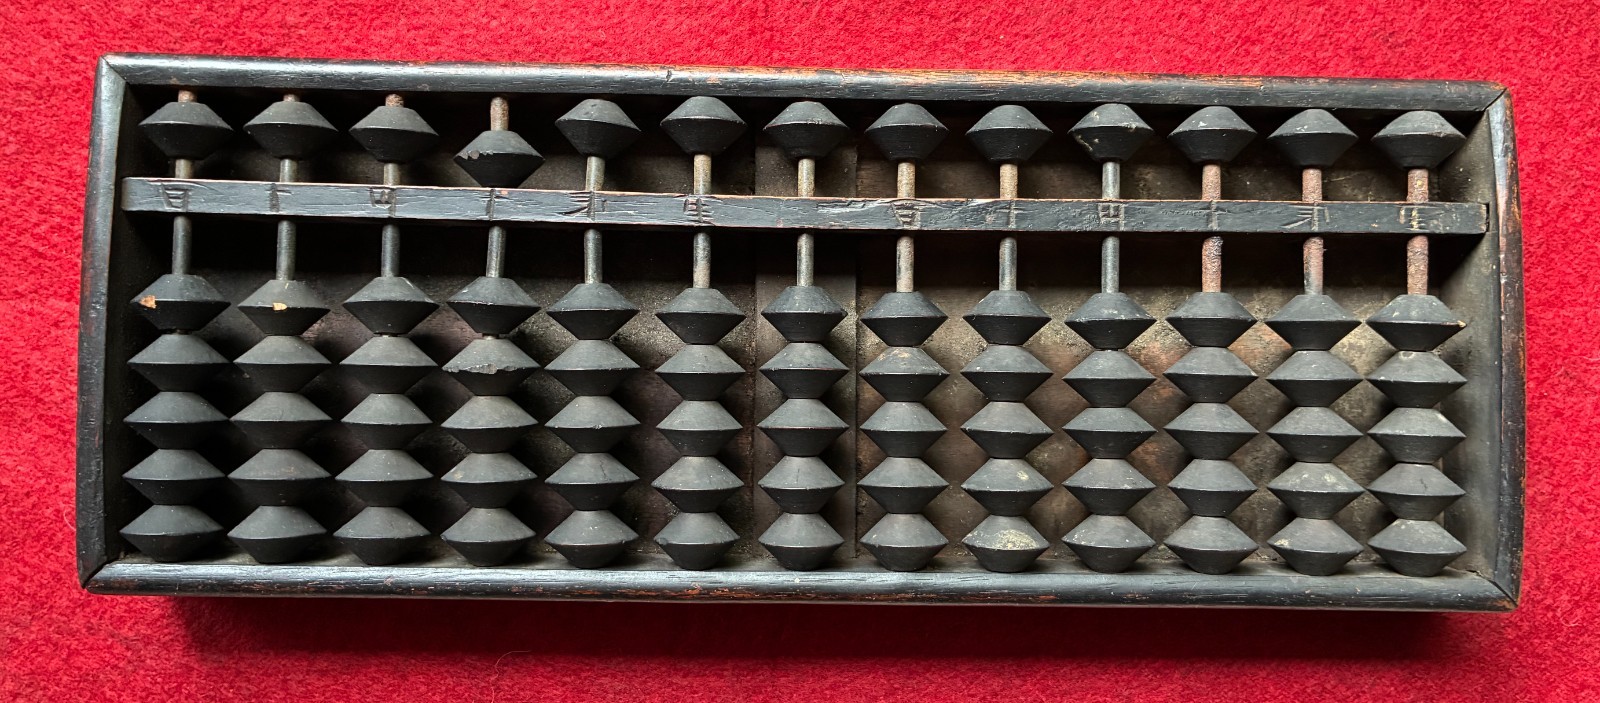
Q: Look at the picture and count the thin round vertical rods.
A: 13